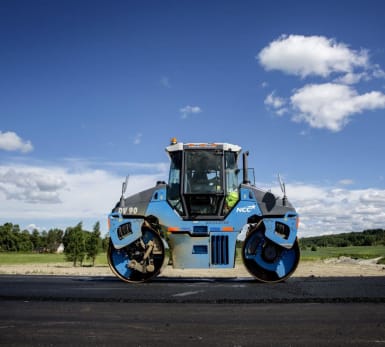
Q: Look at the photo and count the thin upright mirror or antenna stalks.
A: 2